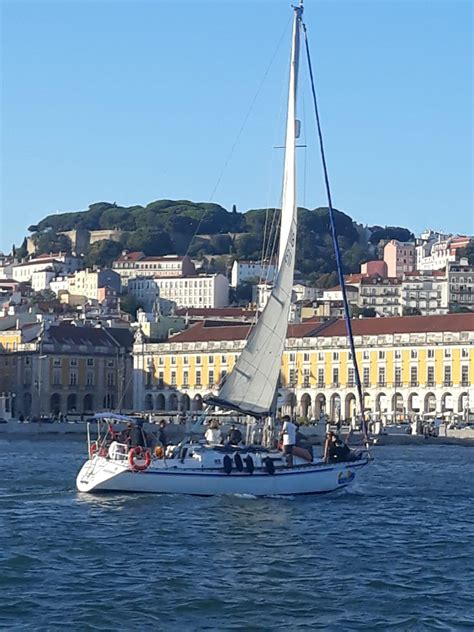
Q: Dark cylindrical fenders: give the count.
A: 4